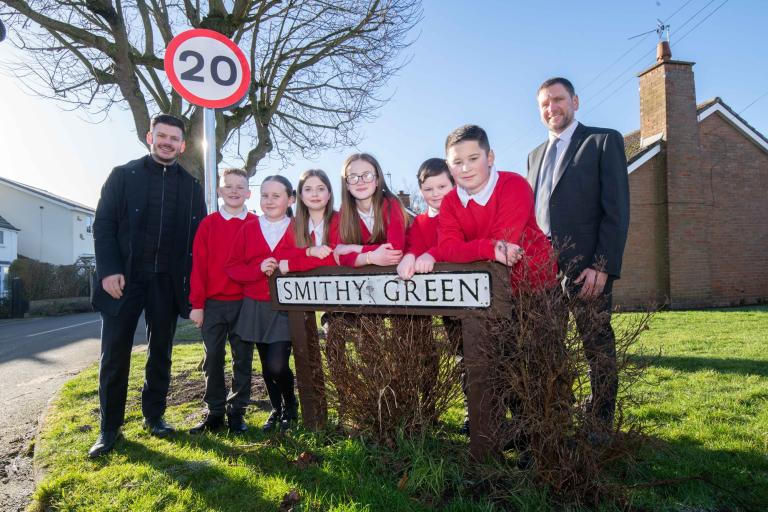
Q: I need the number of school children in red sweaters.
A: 6